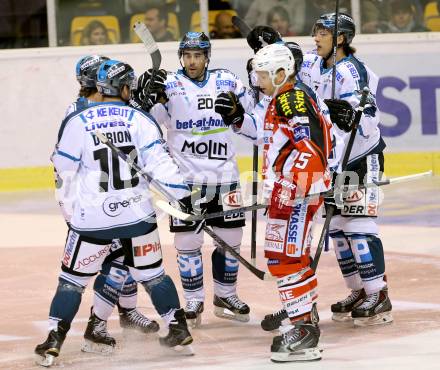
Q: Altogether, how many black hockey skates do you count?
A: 10